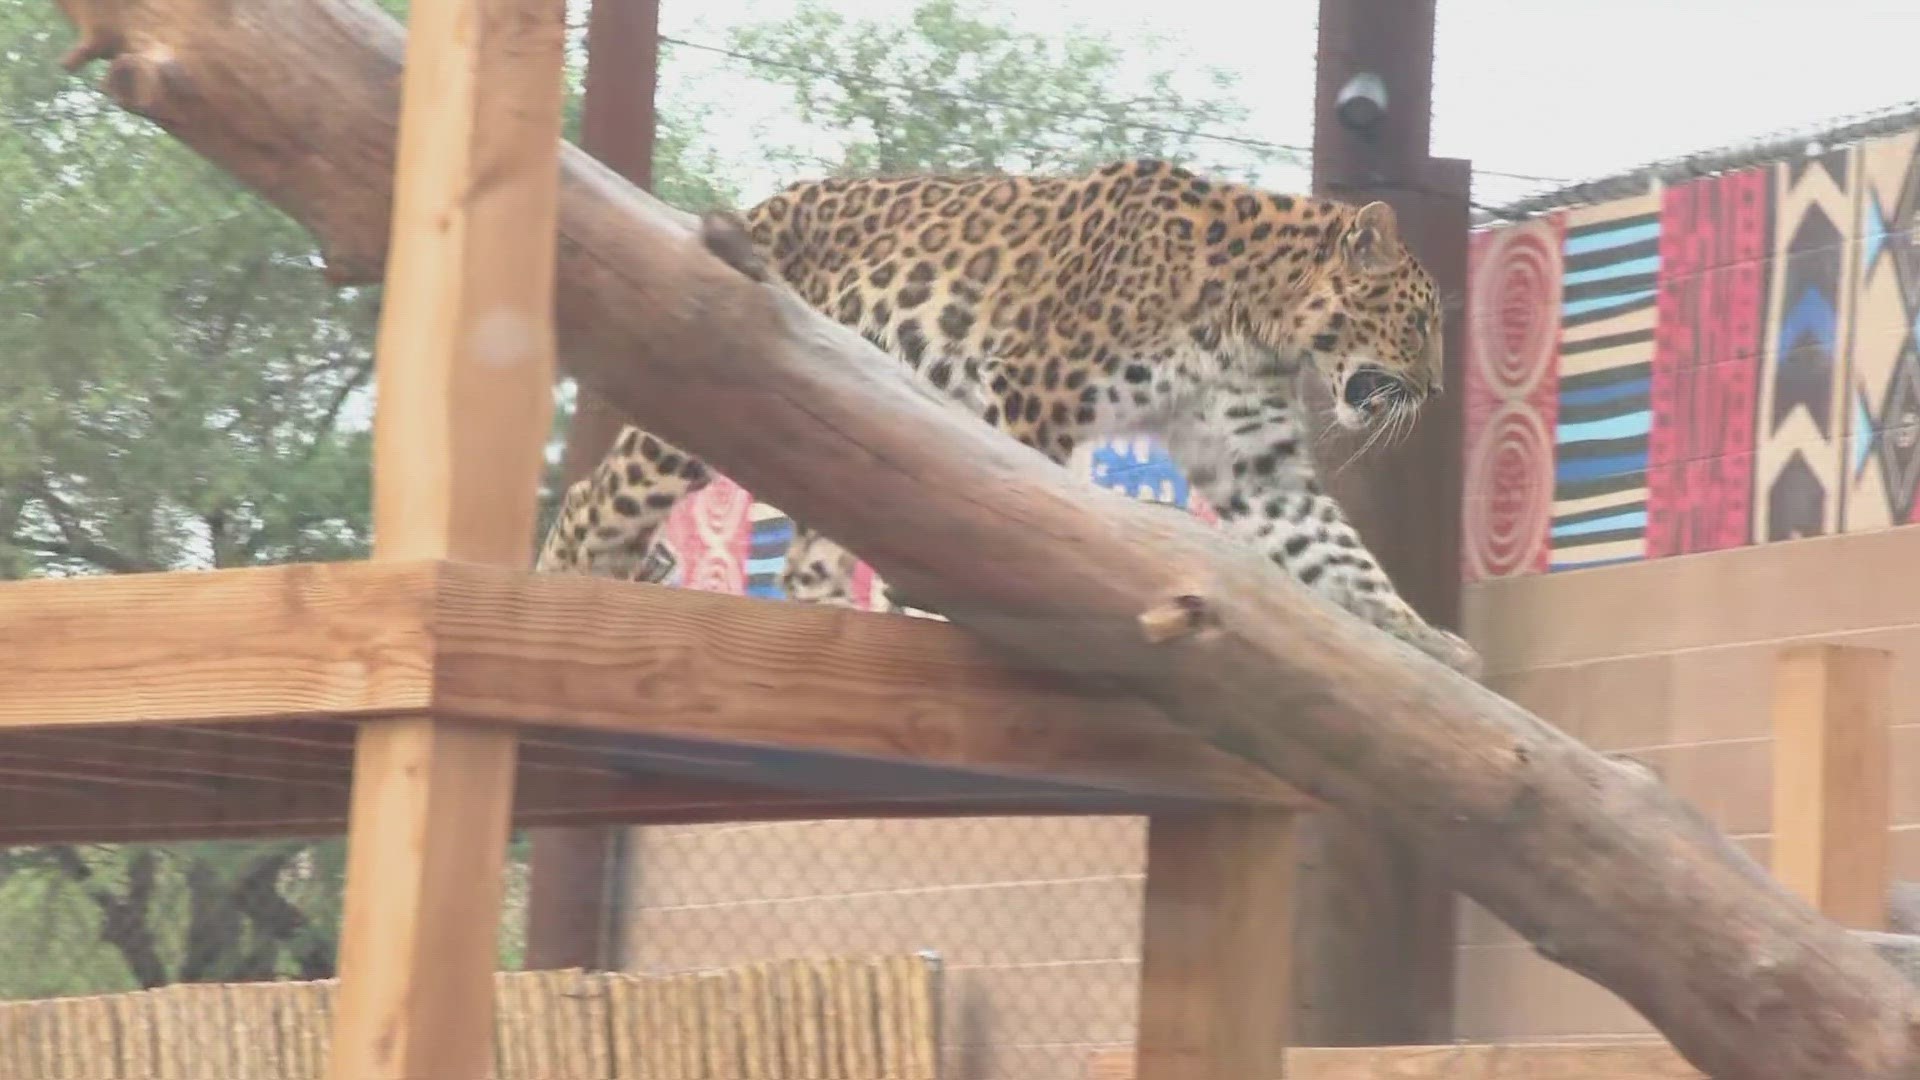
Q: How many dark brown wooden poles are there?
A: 2